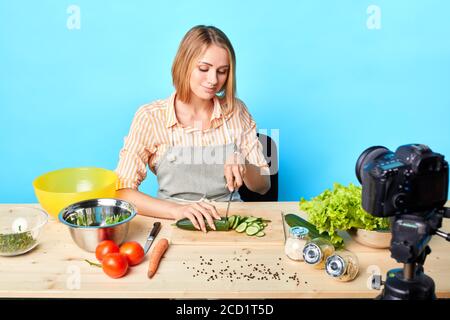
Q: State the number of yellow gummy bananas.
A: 0